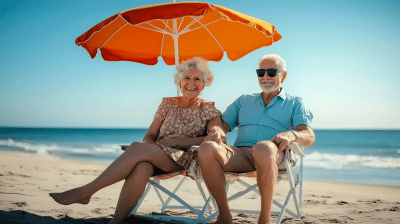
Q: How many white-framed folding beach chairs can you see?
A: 2